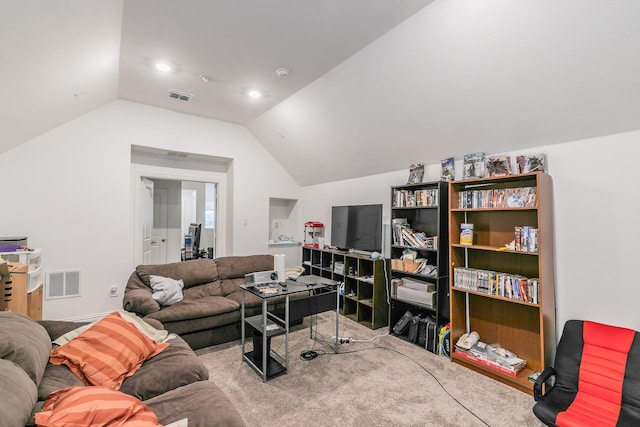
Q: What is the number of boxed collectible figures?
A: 5